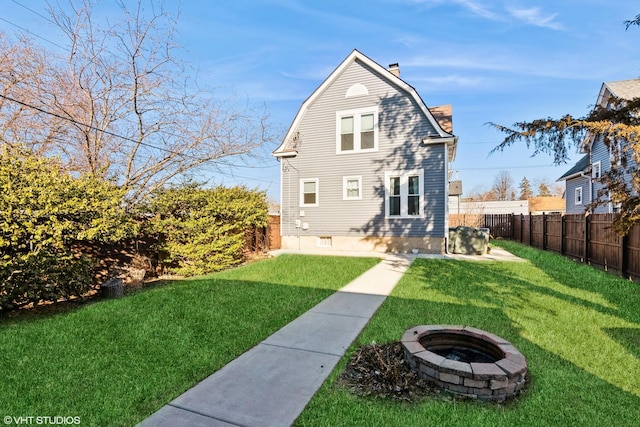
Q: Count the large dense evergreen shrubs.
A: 2